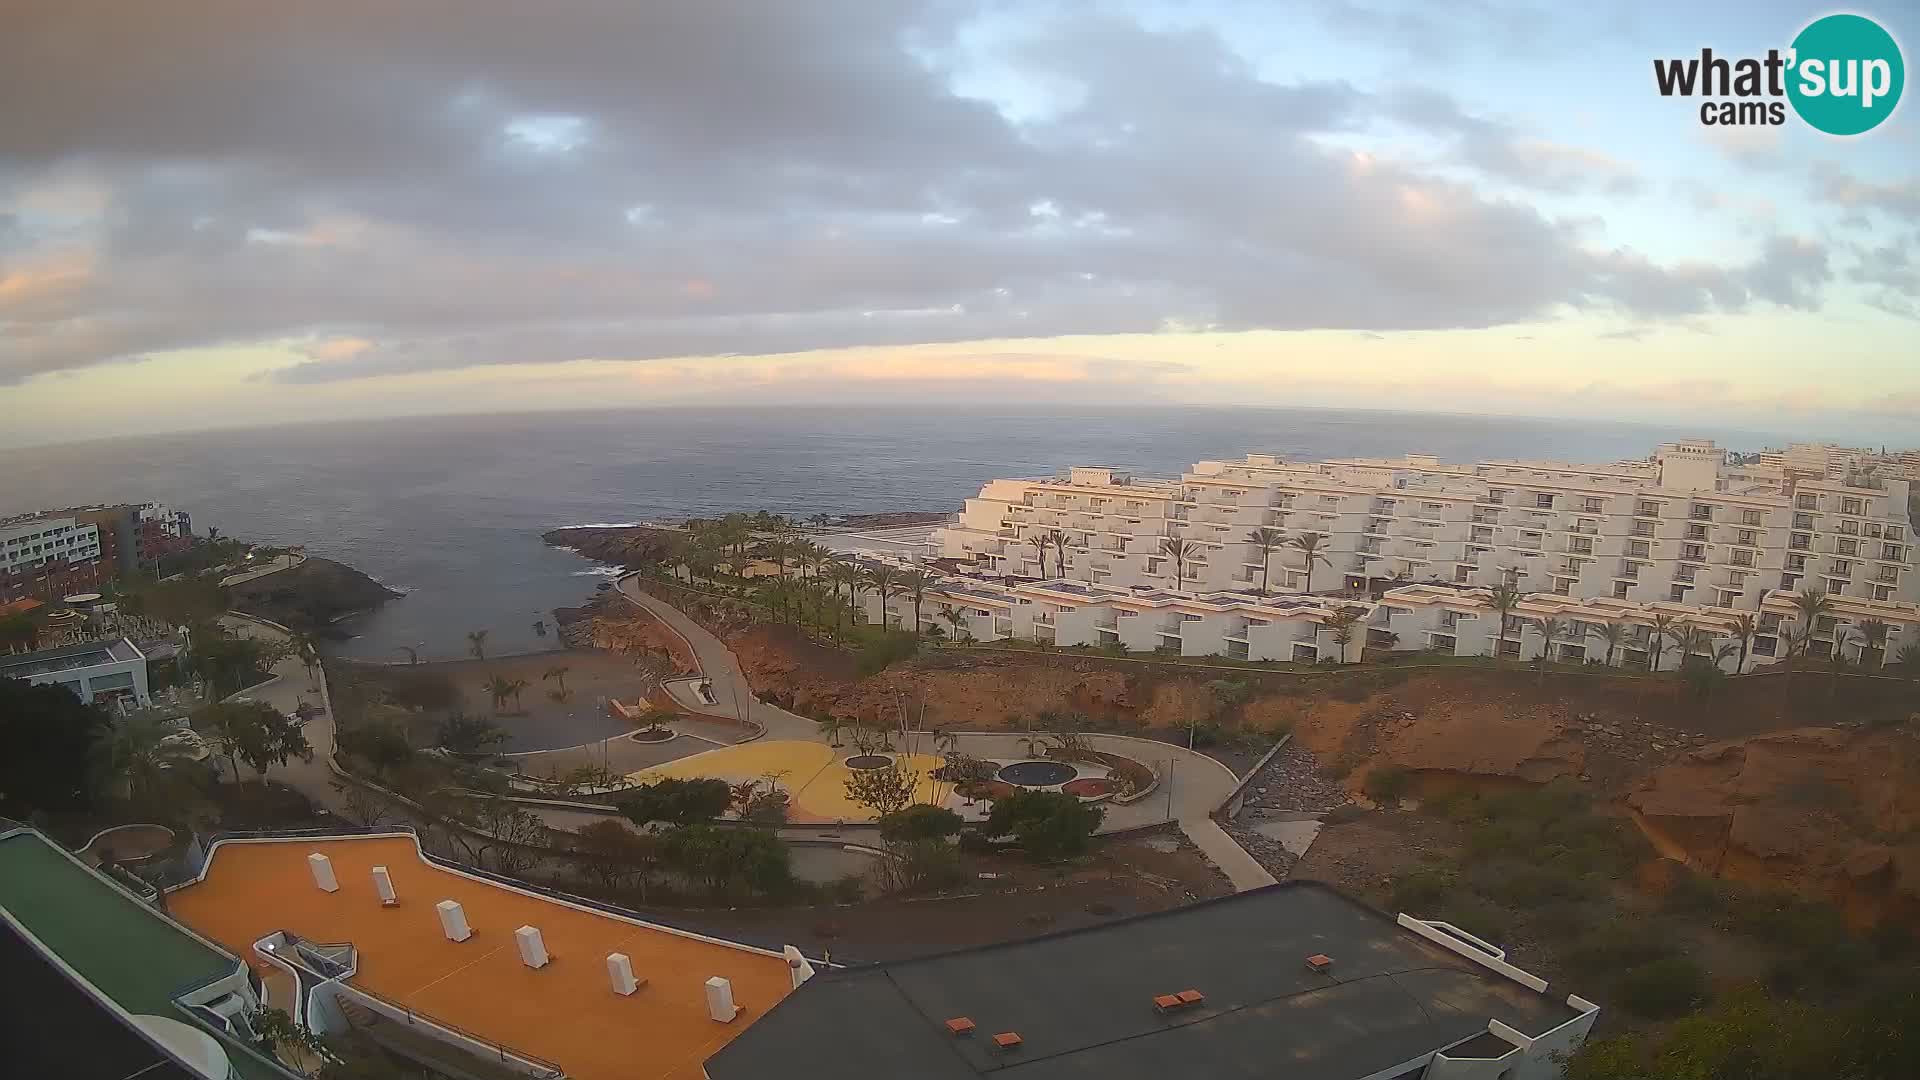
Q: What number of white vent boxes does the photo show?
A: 6